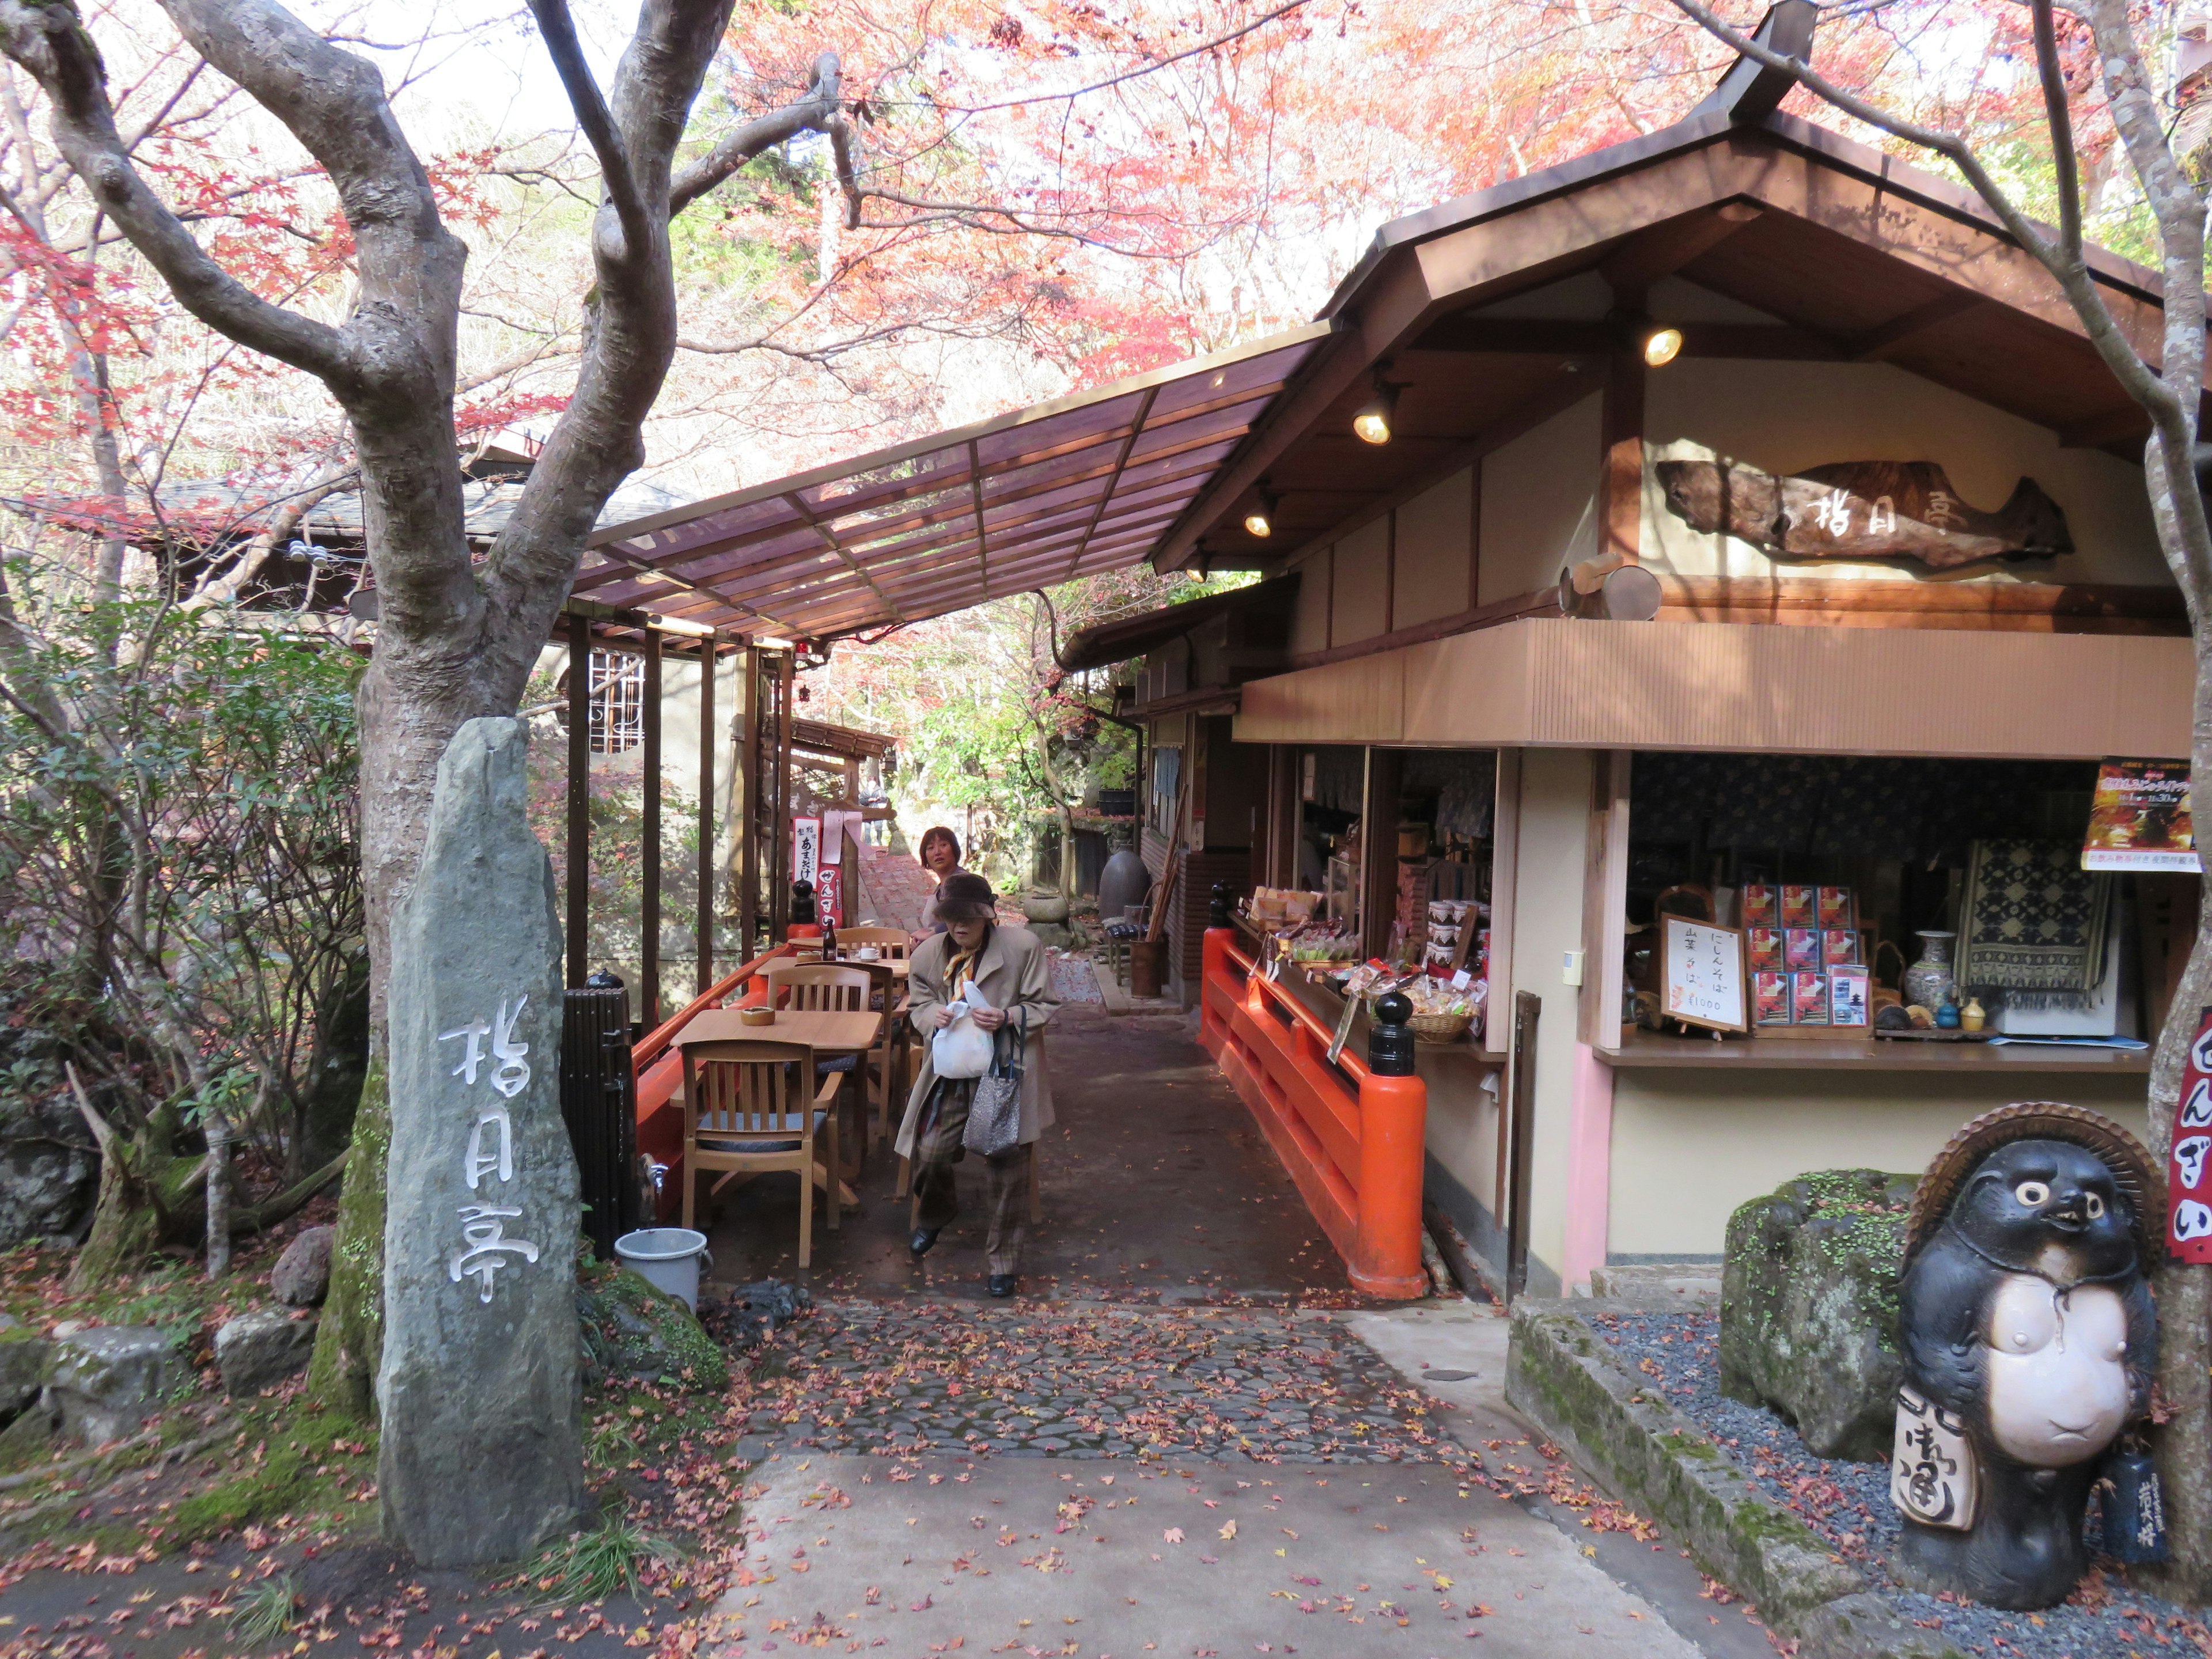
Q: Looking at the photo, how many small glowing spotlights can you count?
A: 4